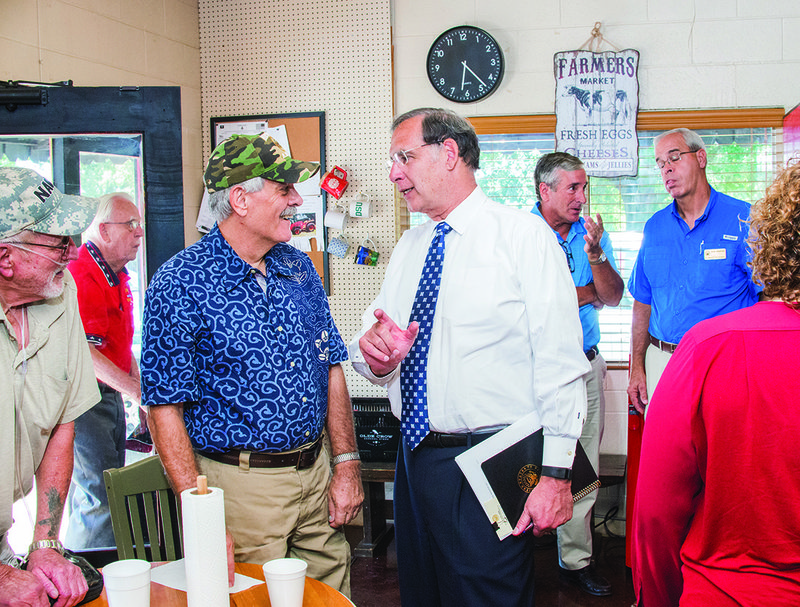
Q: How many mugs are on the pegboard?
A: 5